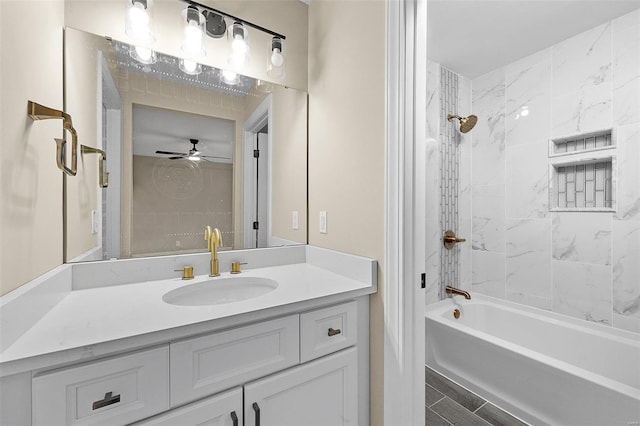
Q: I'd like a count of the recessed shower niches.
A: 2